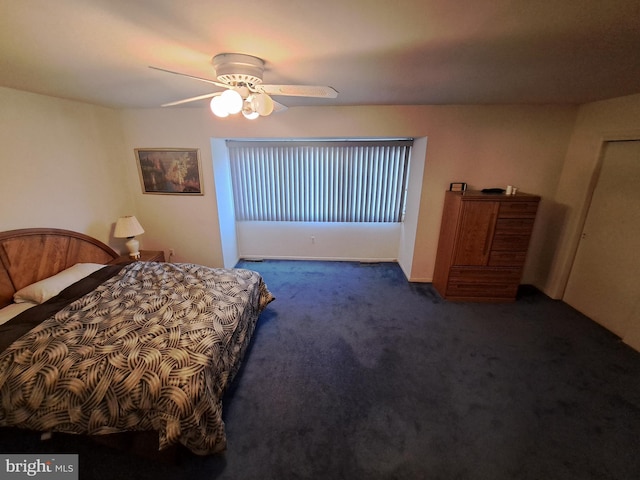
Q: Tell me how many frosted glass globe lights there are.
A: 4